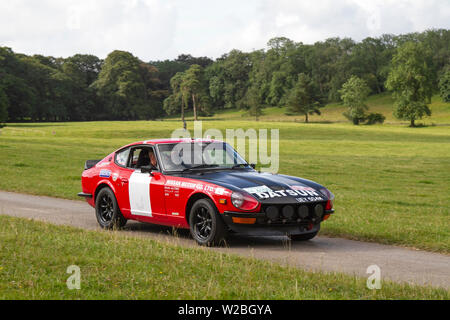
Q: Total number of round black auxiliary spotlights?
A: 4